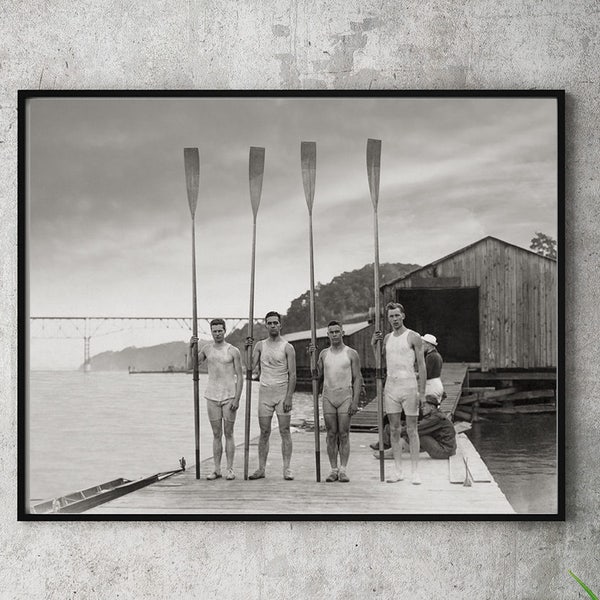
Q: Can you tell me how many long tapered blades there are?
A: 4